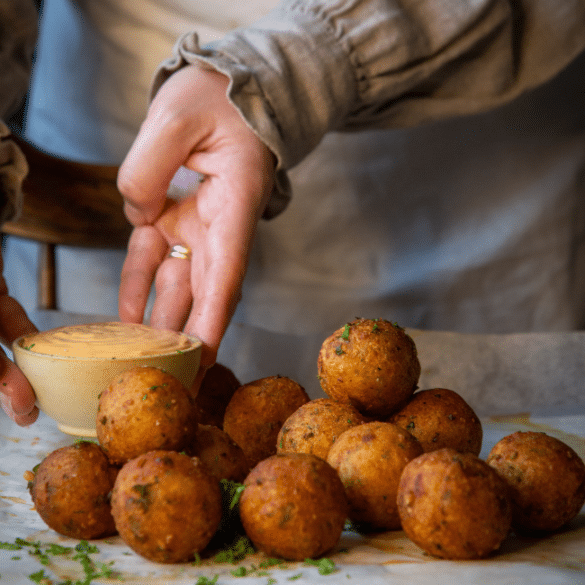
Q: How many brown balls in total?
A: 13